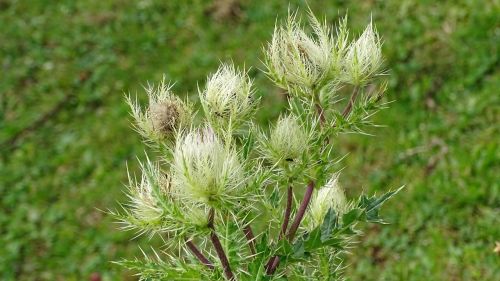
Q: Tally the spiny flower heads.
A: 8